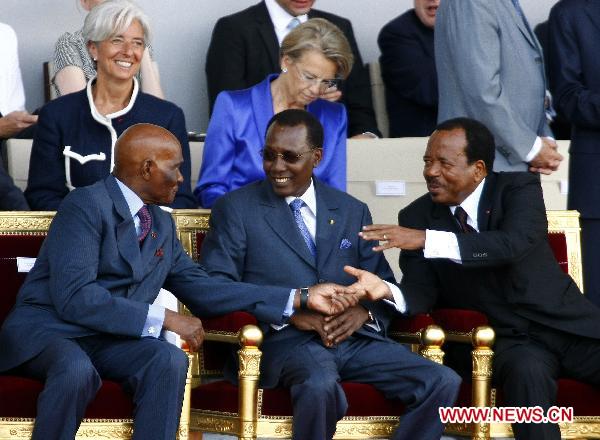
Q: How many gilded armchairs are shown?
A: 3